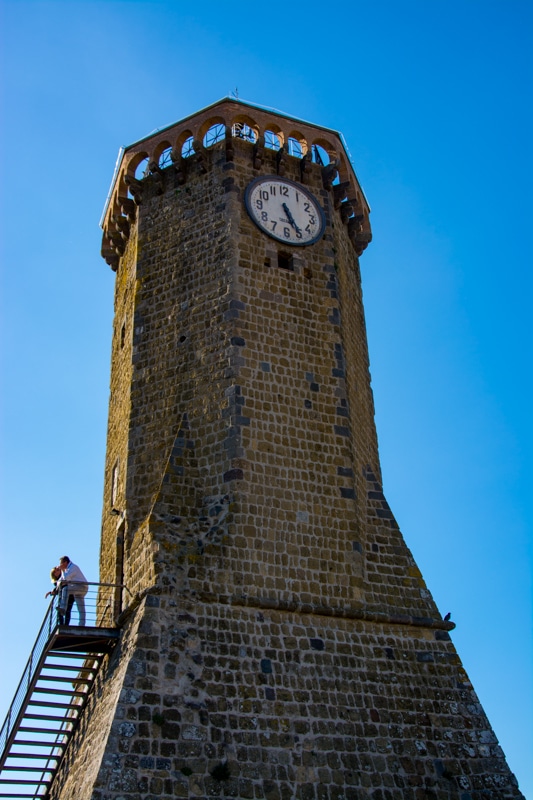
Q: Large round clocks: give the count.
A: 1